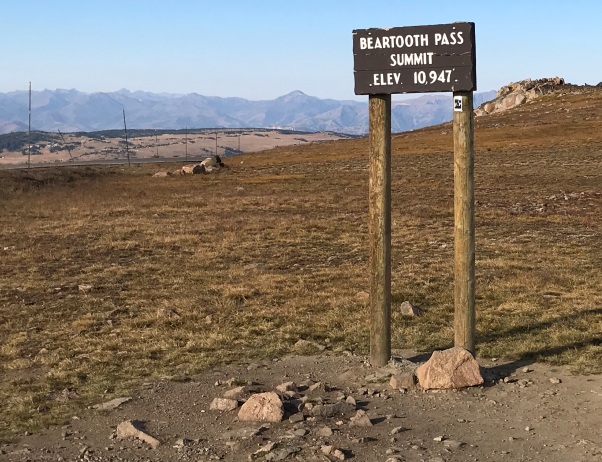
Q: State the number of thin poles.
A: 7